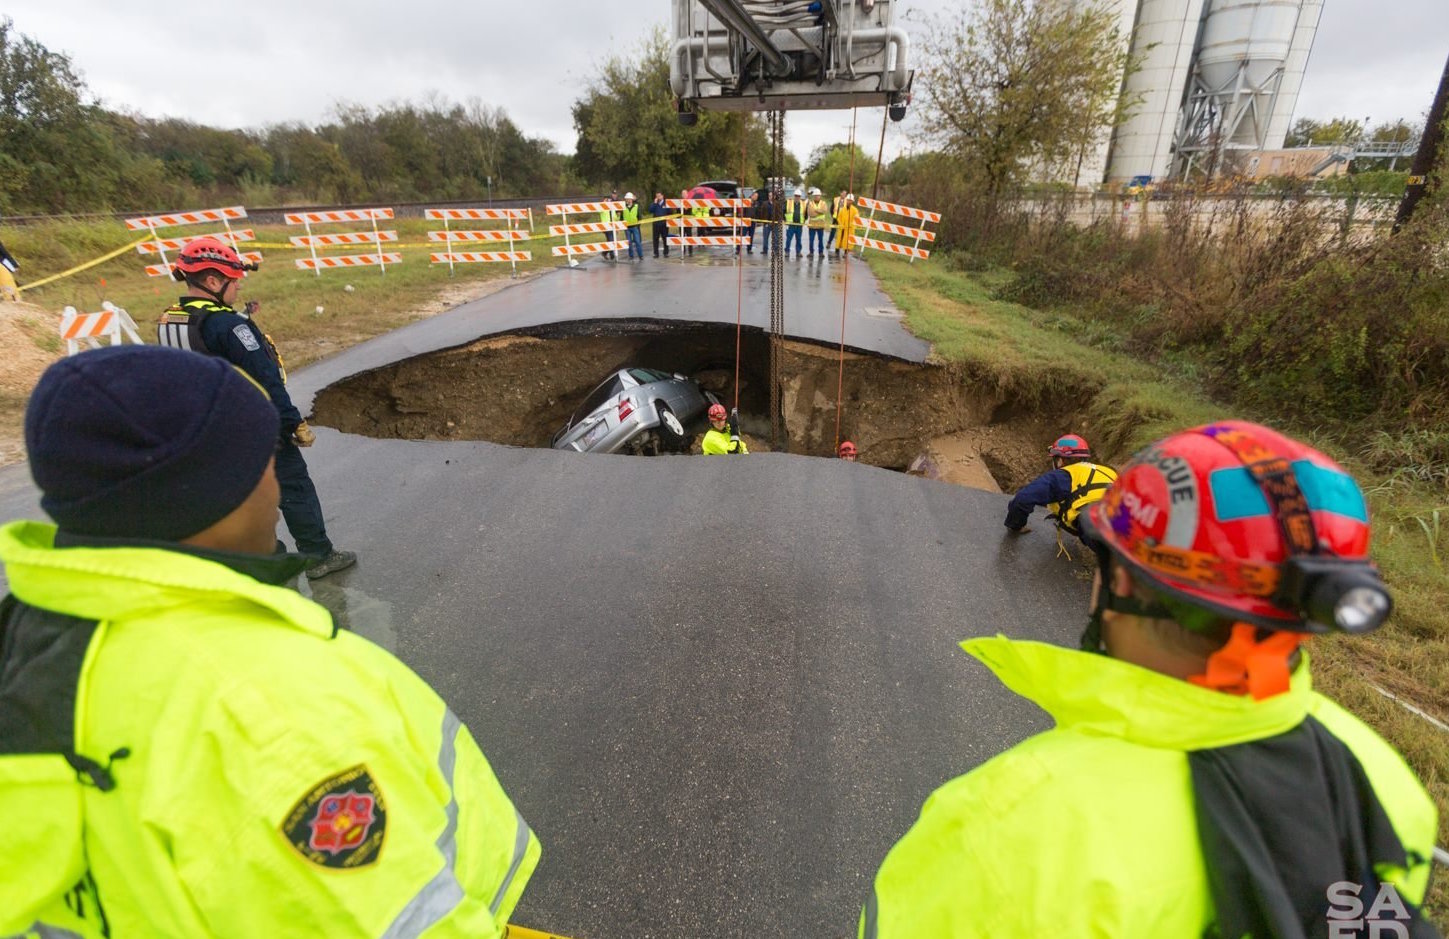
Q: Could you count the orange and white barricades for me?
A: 7